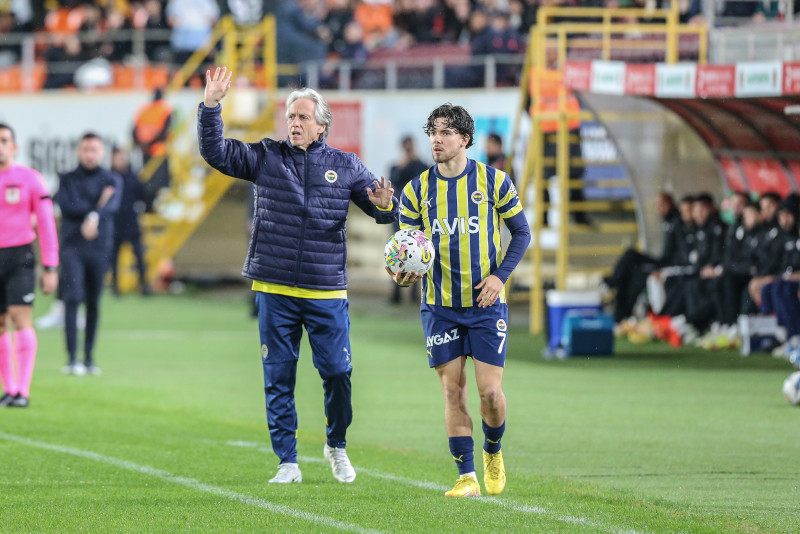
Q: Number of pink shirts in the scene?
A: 1